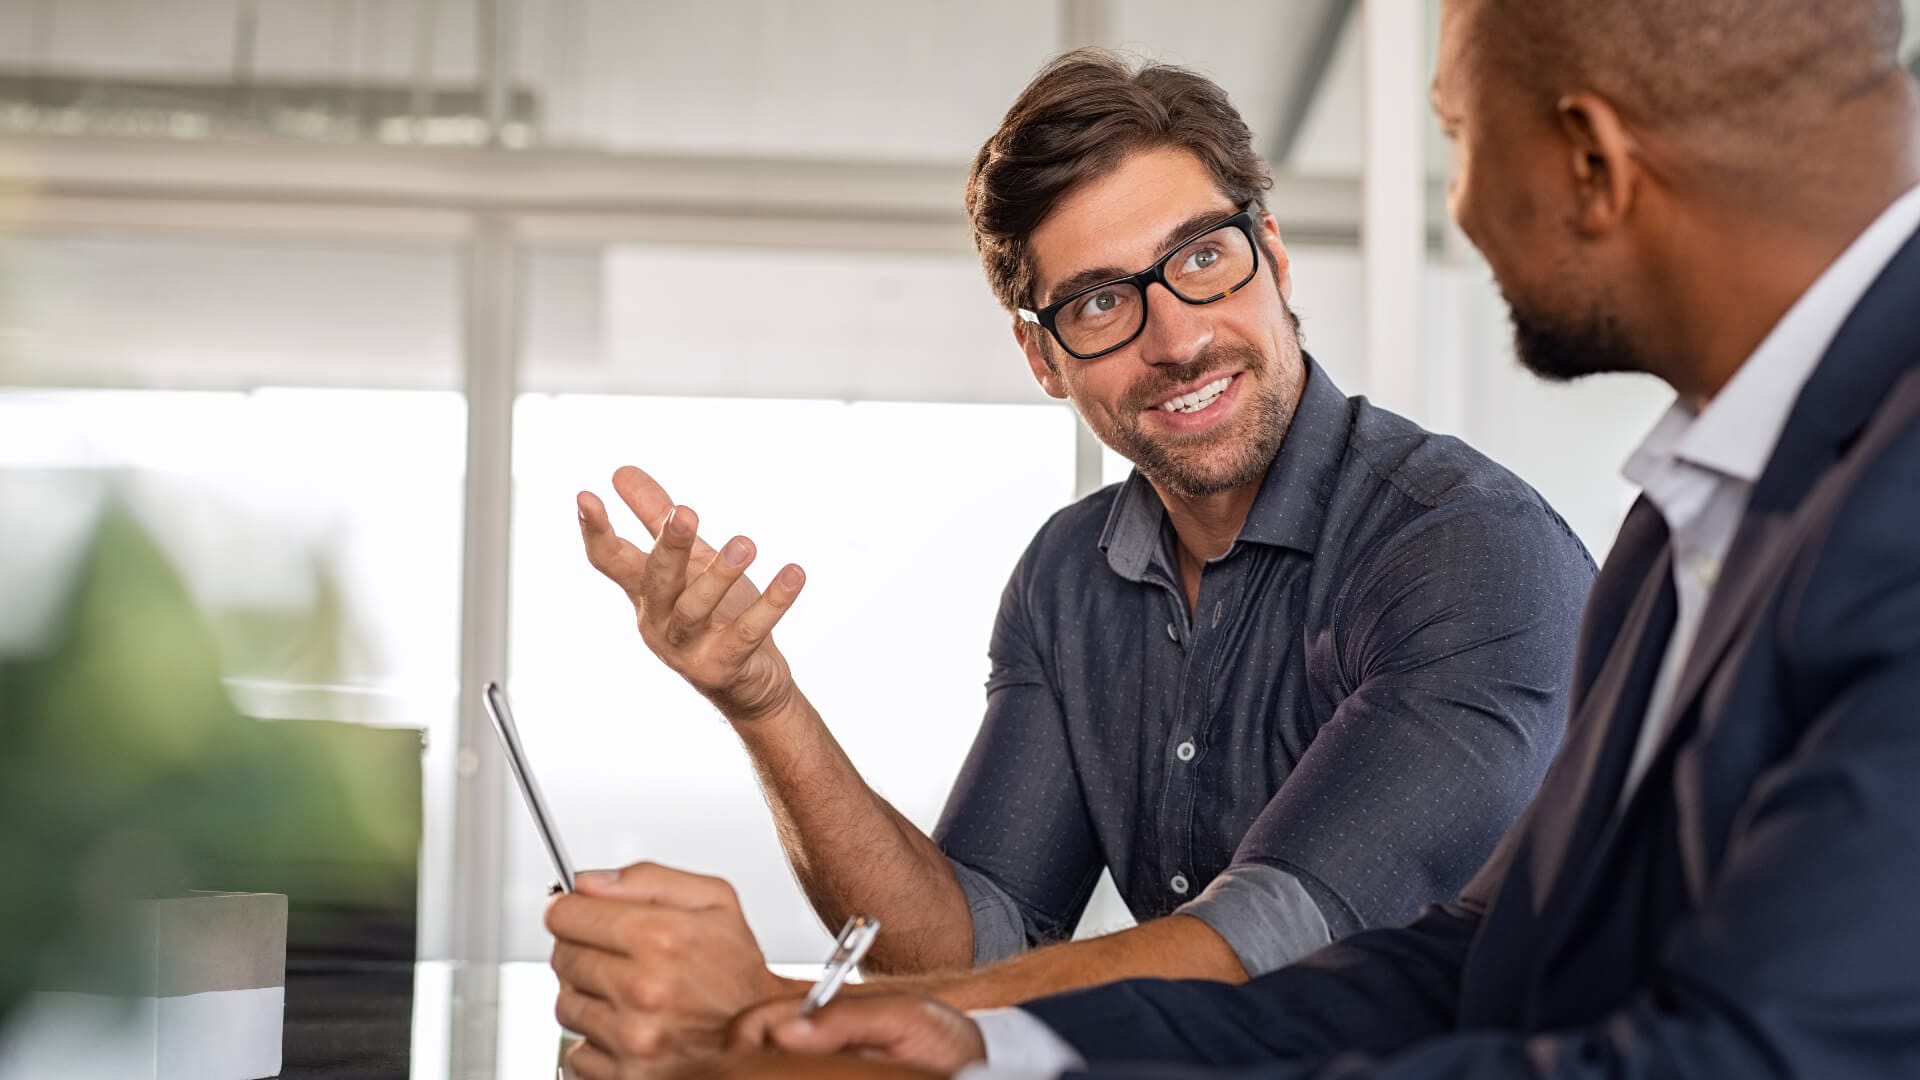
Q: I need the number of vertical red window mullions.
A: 0